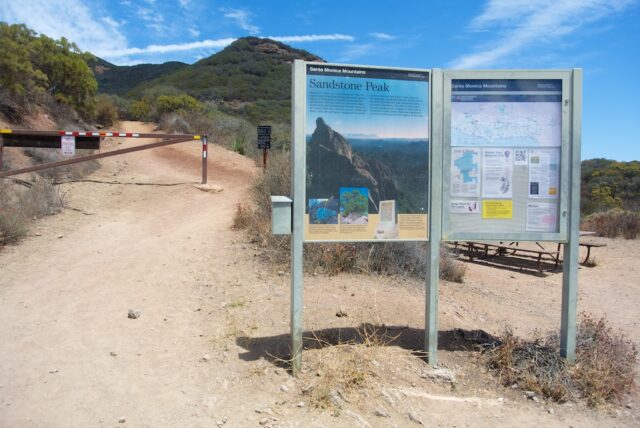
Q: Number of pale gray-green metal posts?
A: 3